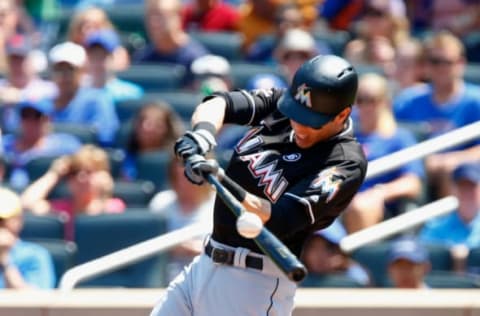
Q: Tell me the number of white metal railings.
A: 3